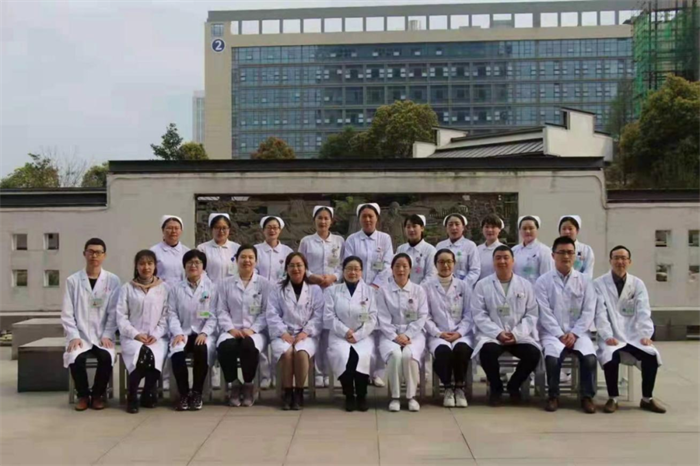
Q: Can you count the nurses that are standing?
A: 10